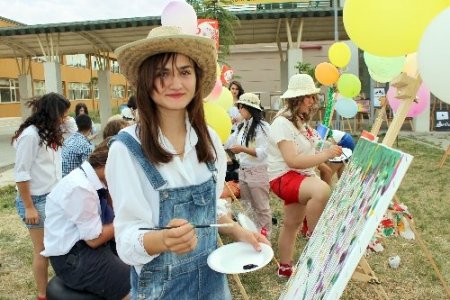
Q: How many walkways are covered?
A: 1